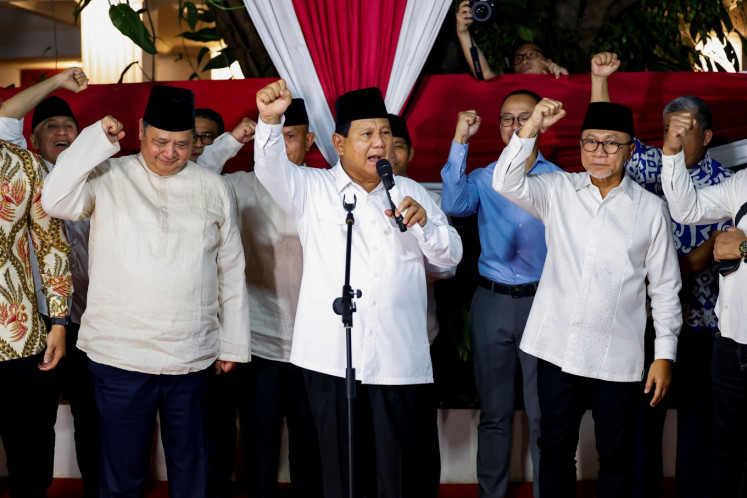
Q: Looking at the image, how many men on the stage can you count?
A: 11